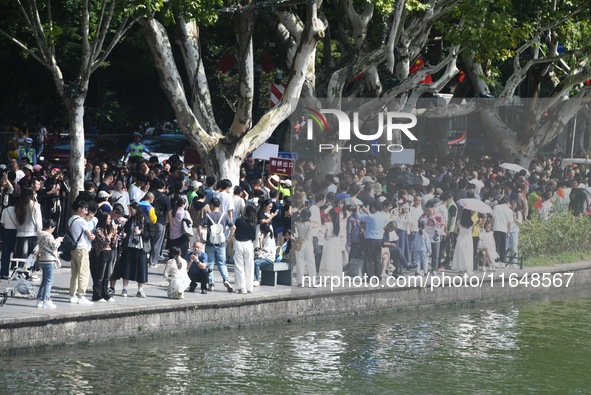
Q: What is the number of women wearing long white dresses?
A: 2